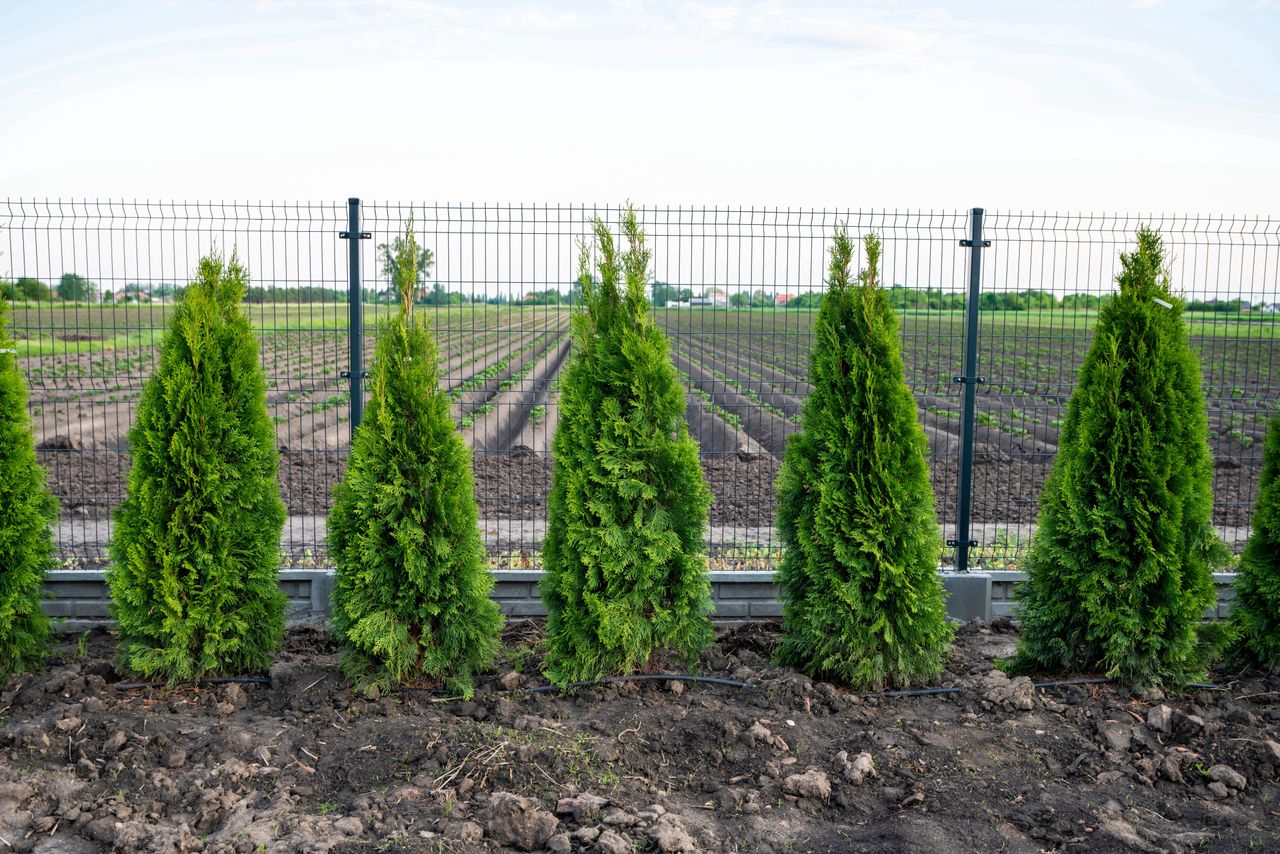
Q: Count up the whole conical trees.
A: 5